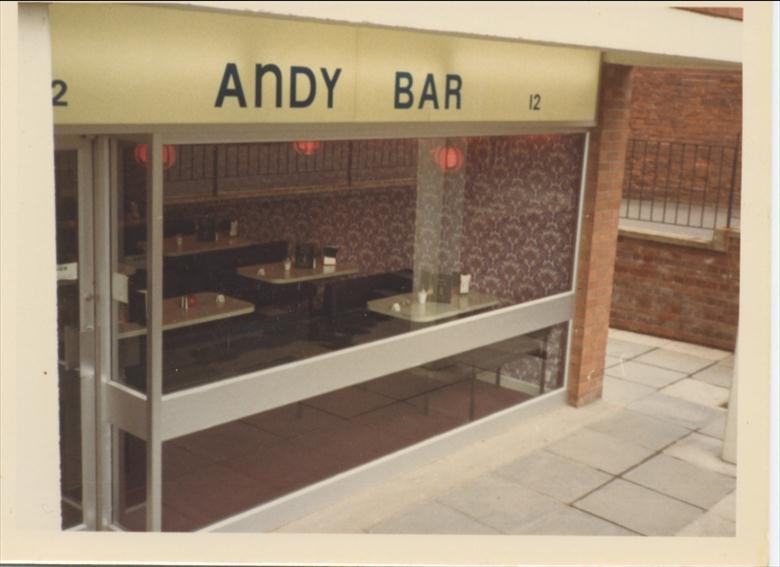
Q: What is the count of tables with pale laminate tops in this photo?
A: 4